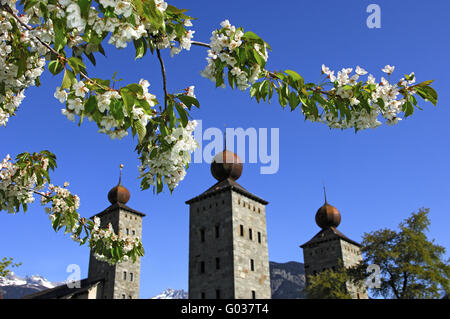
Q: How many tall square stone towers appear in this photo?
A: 3